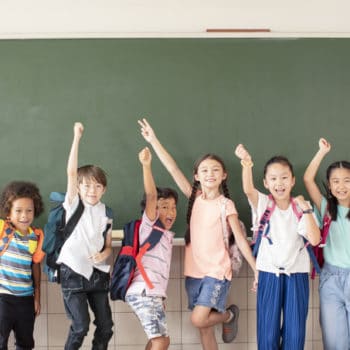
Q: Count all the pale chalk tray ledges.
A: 1